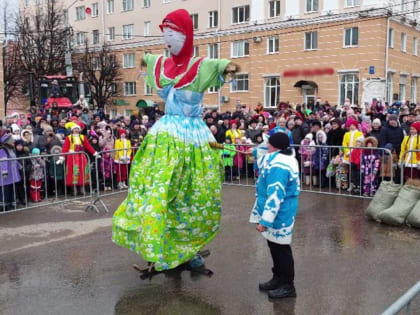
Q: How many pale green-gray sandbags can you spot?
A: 3